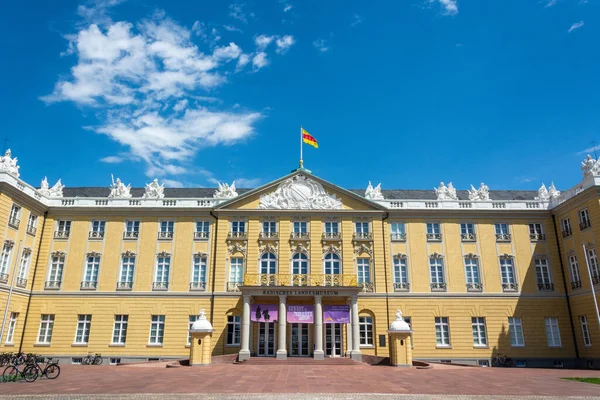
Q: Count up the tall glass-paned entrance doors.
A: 3